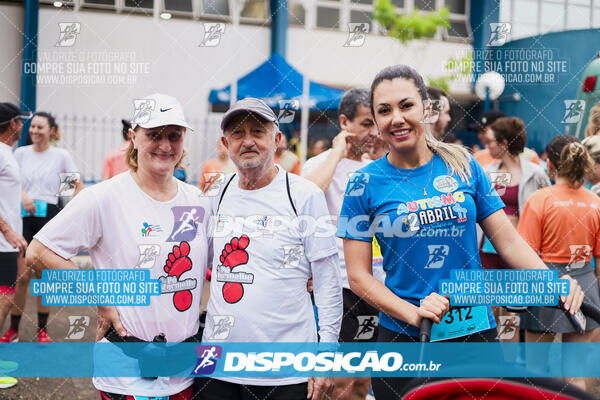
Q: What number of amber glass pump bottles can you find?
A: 0